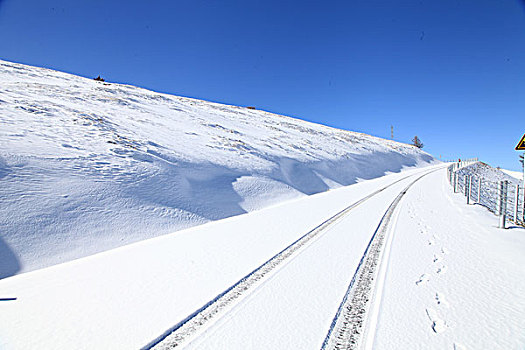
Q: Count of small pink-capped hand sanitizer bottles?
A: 0